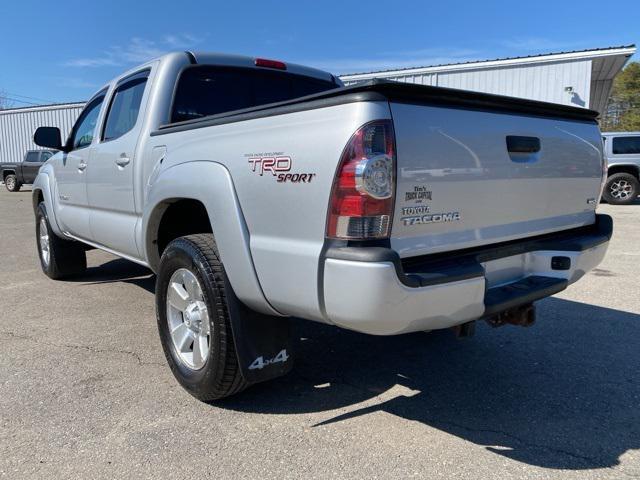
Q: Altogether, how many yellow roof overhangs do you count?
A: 0